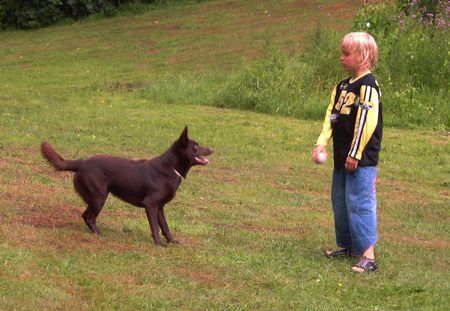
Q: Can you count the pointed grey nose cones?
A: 0